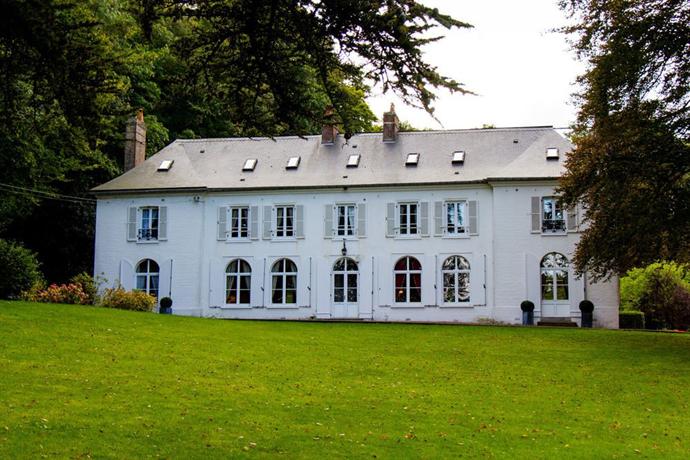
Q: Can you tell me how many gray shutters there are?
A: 14